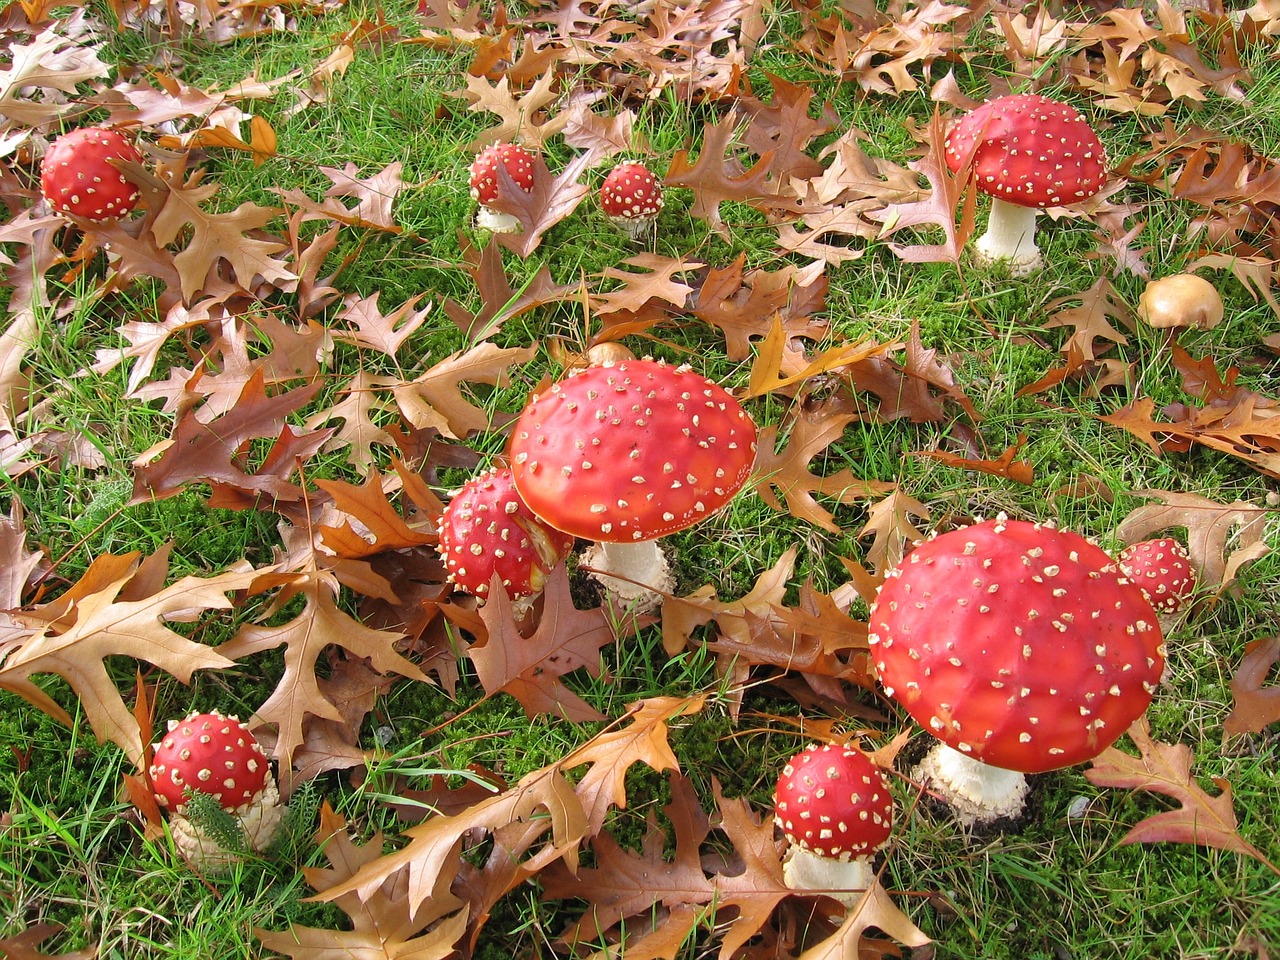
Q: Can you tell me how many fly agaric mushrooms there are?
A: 10